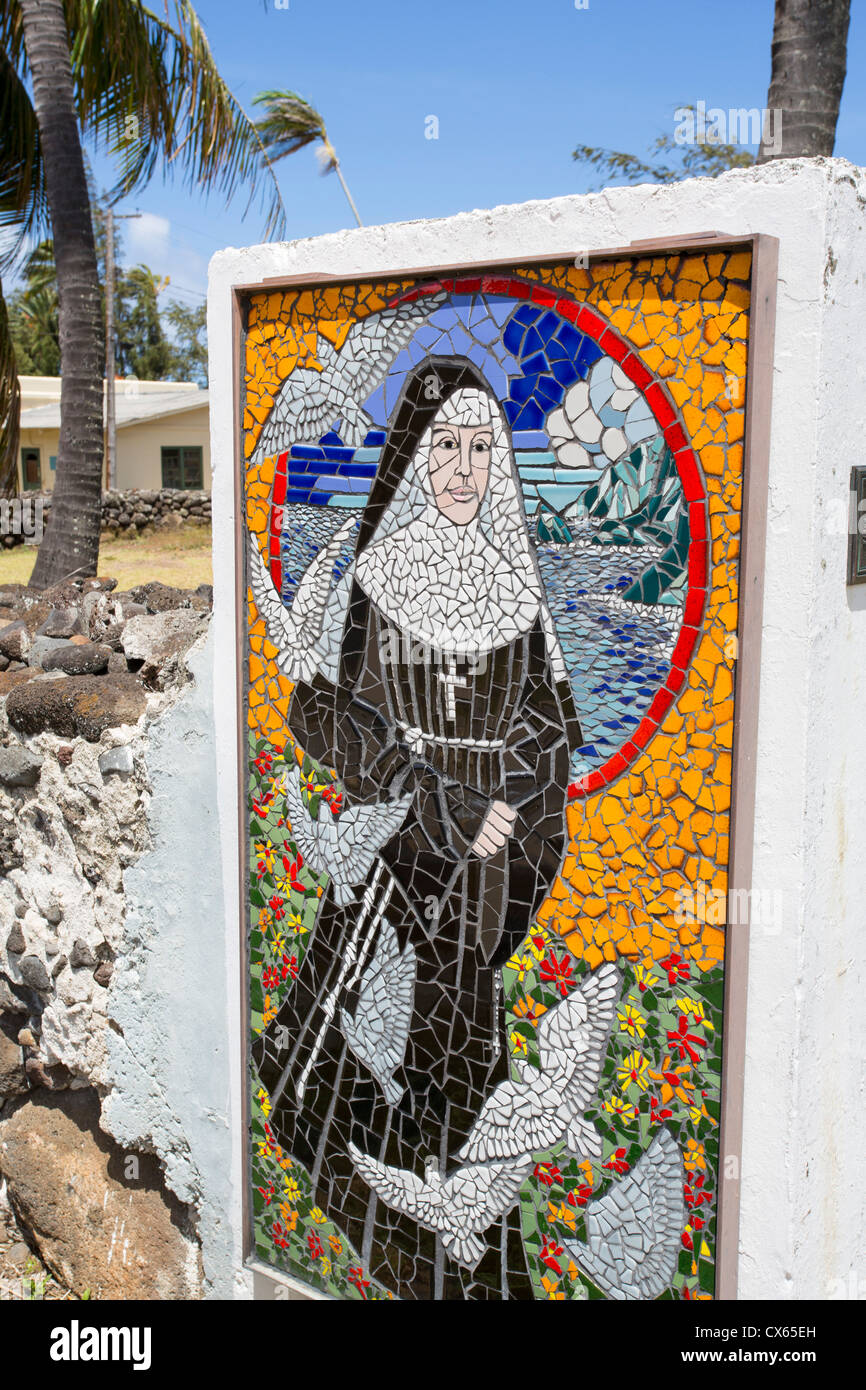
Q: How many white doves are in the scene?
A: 7